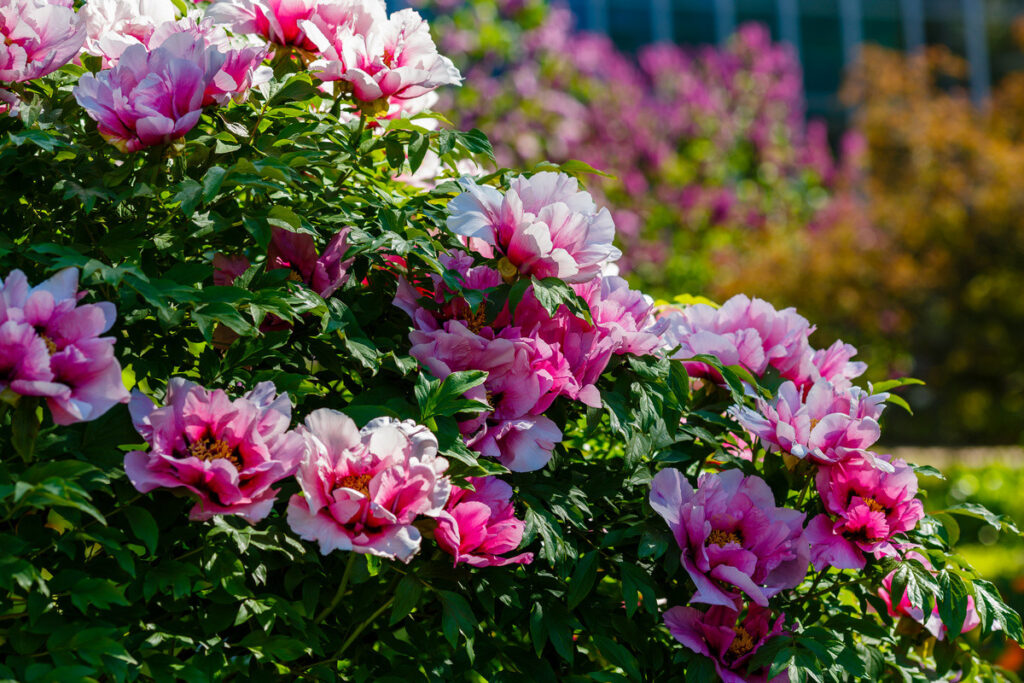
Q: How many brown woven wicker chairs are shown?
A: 0